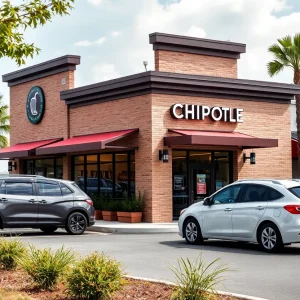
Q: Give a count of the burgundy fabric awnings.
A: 3